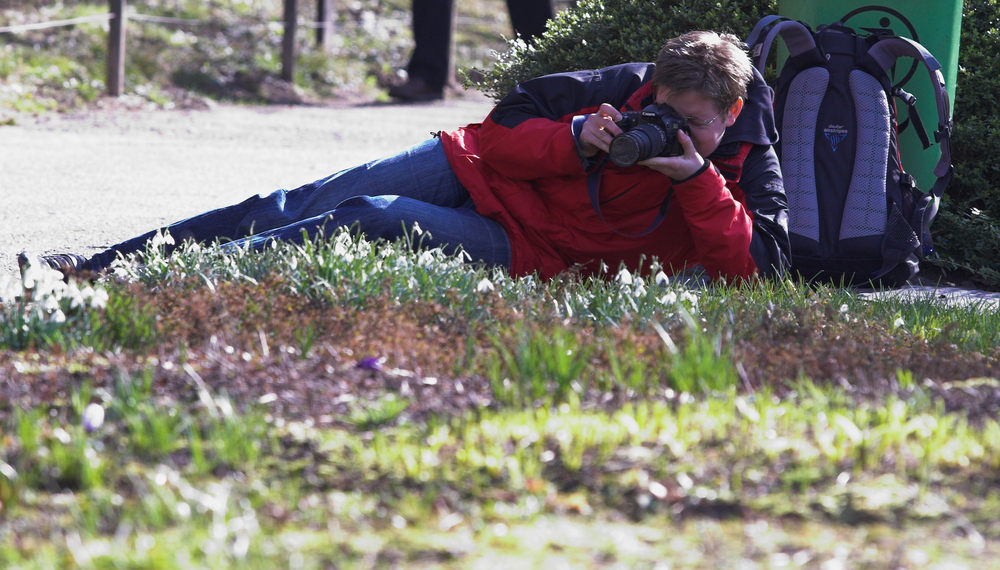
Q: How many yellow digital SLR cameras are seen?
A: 0